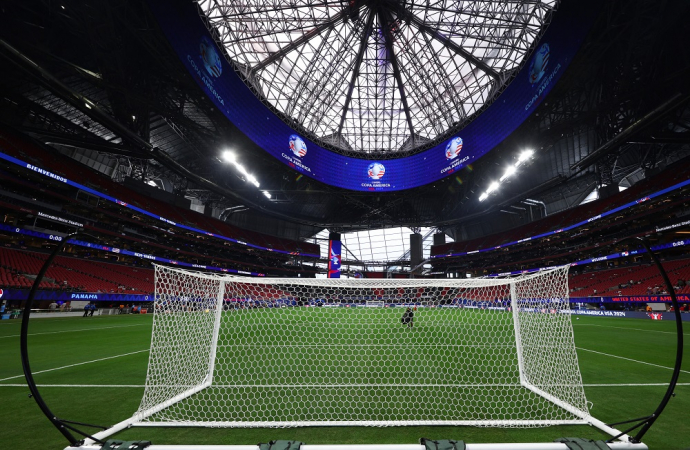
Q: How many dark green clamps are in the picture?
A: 4